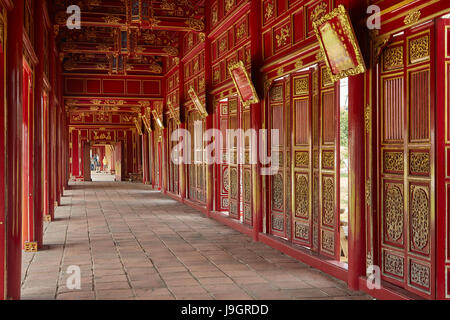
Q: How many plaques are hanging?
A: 7